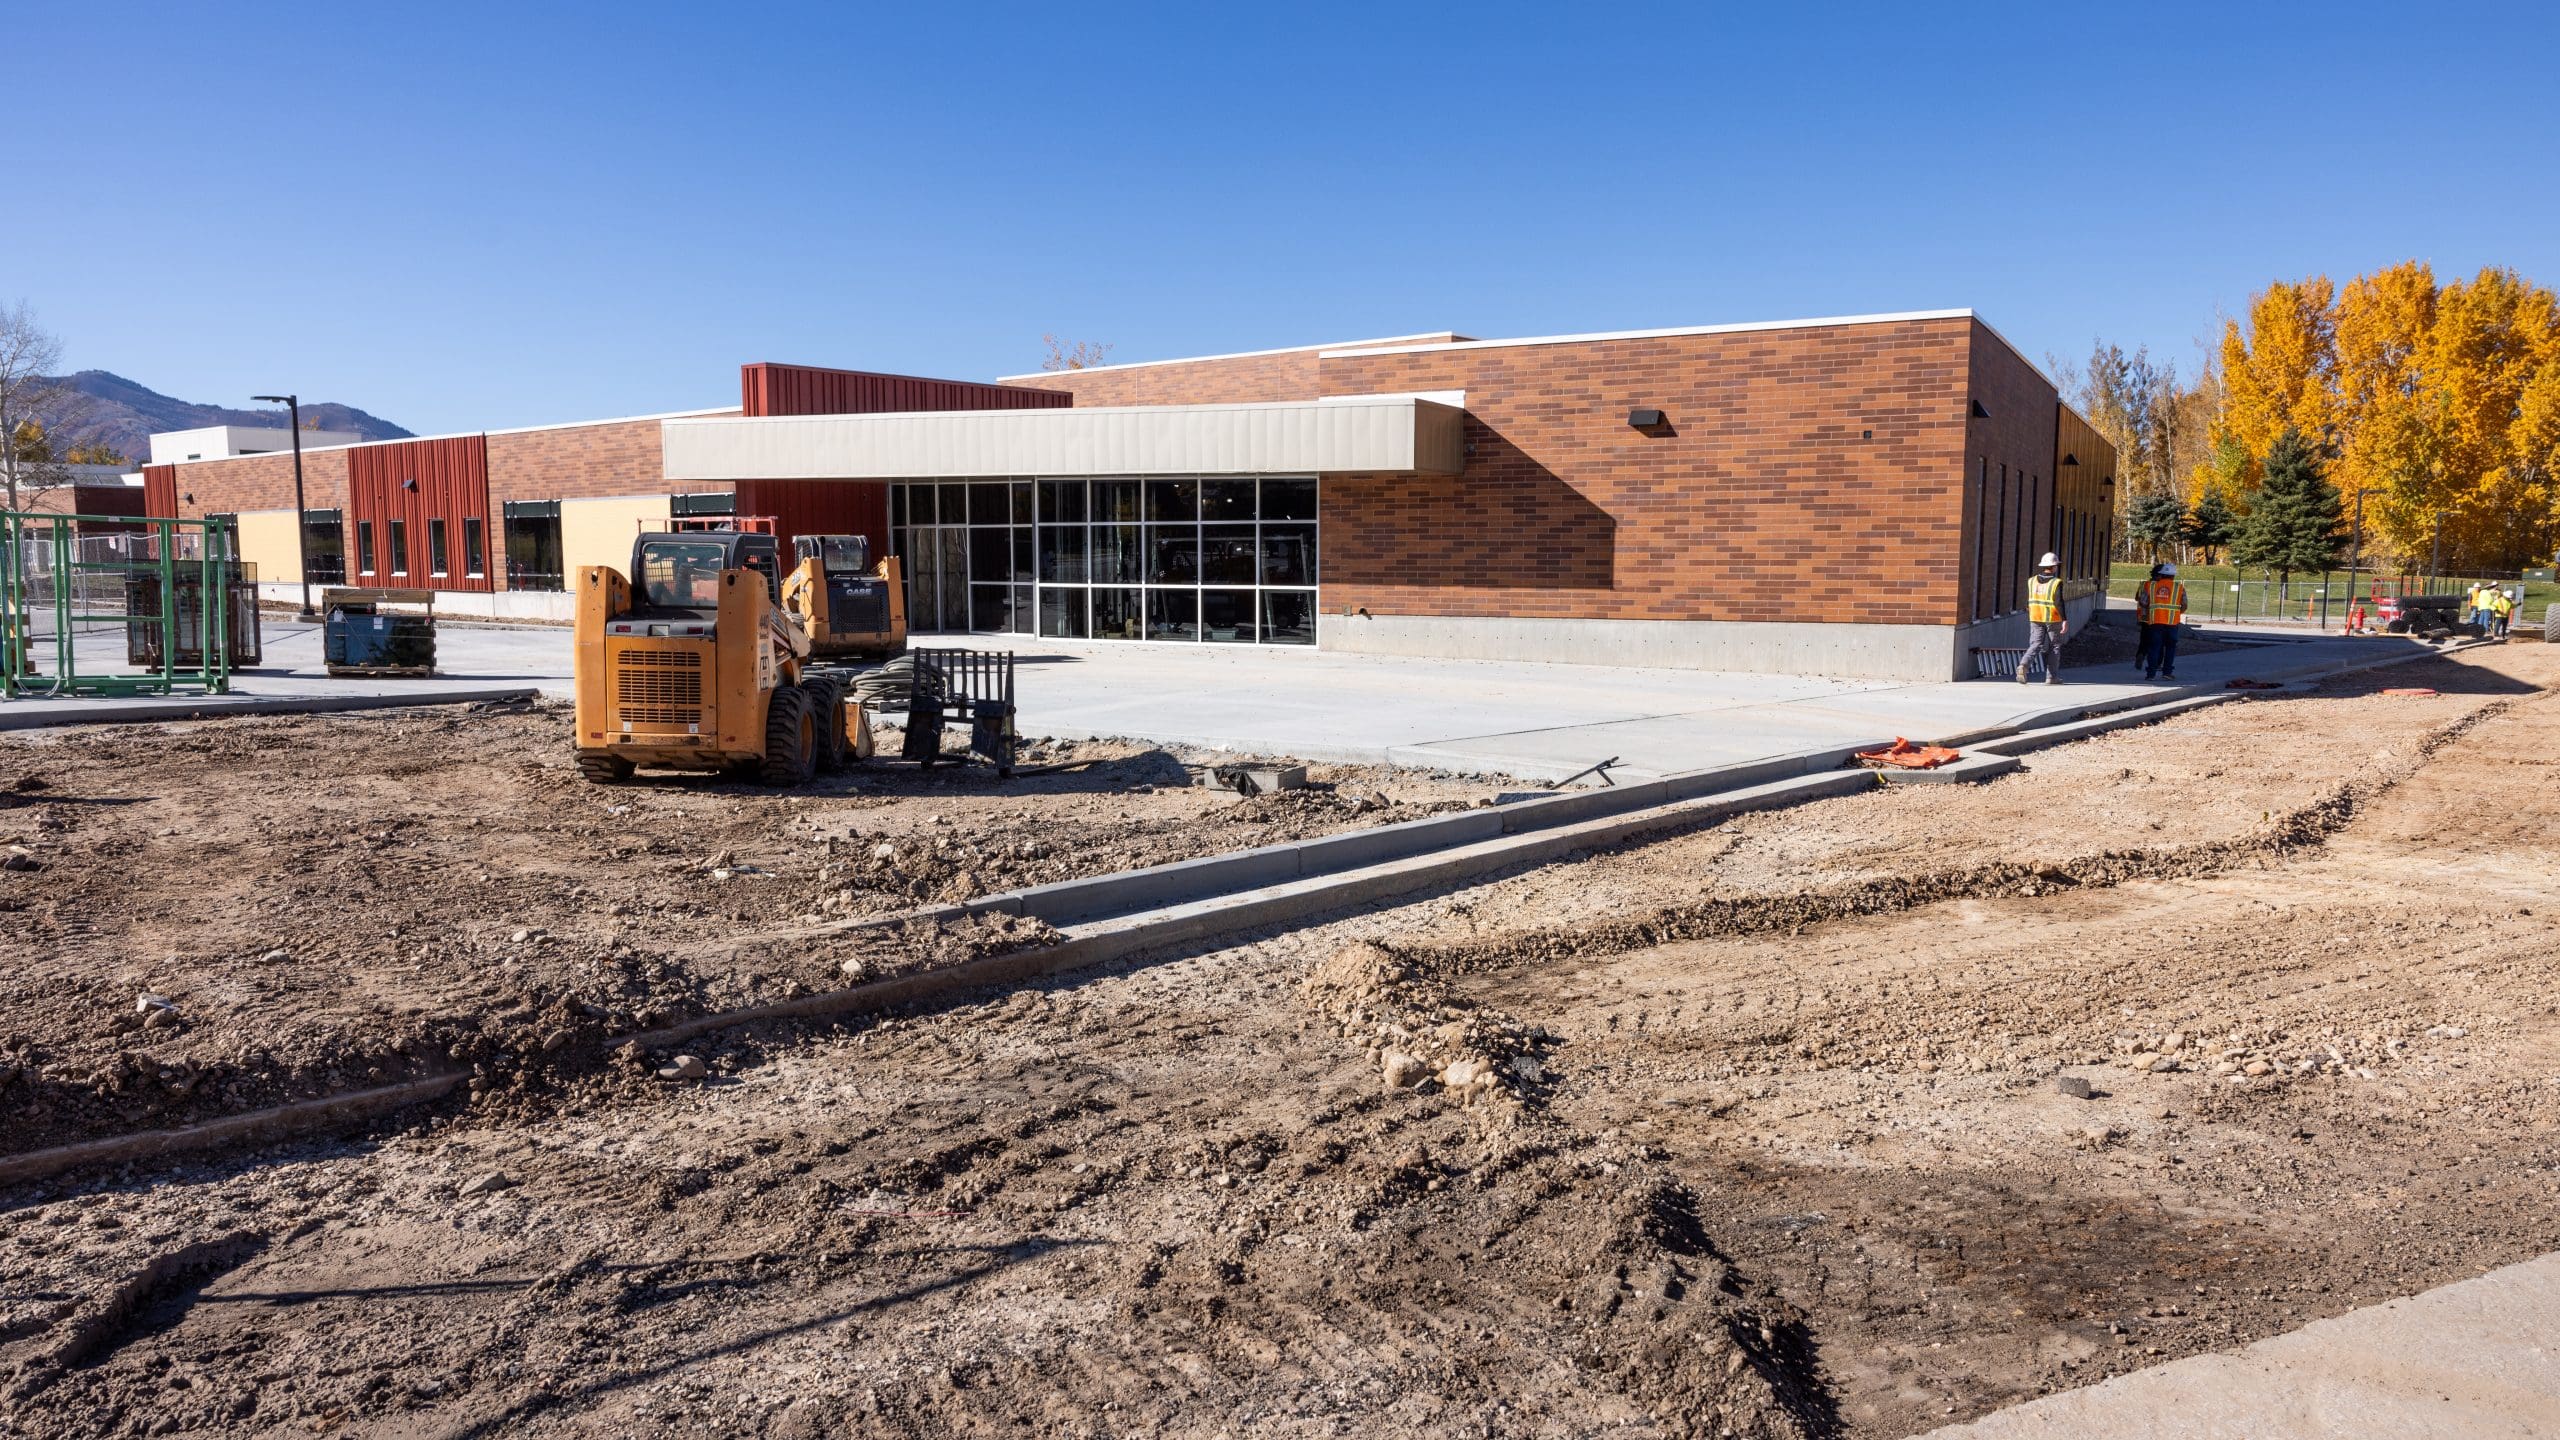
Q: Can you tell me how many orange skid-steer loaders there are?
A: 2